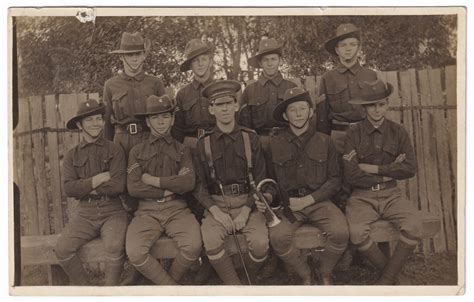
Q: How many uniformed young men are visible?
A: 9